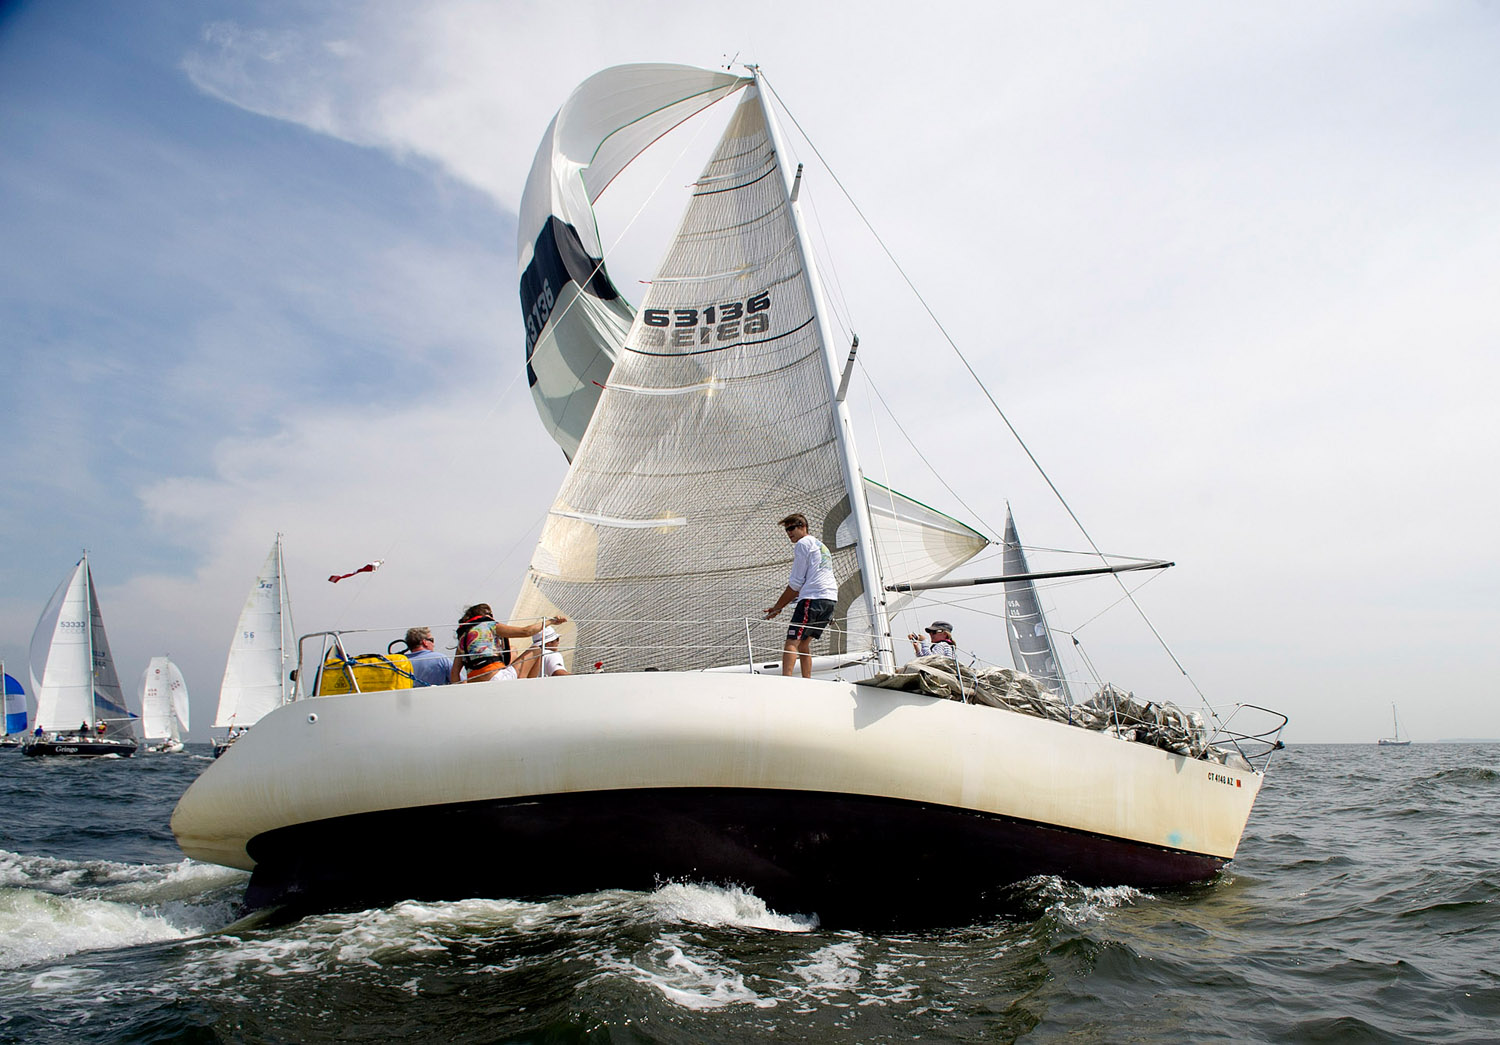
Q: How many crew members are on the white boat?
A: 5